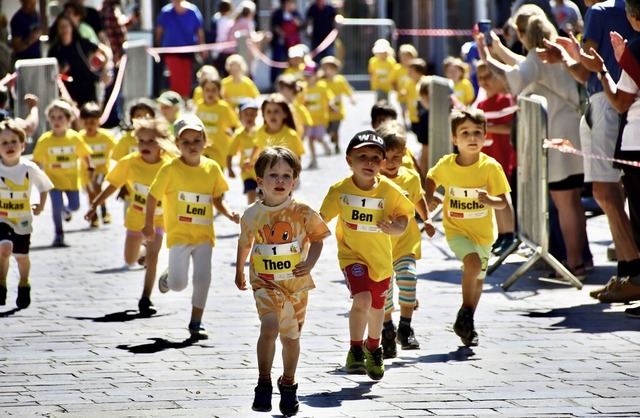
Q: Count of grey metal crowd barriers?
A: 6